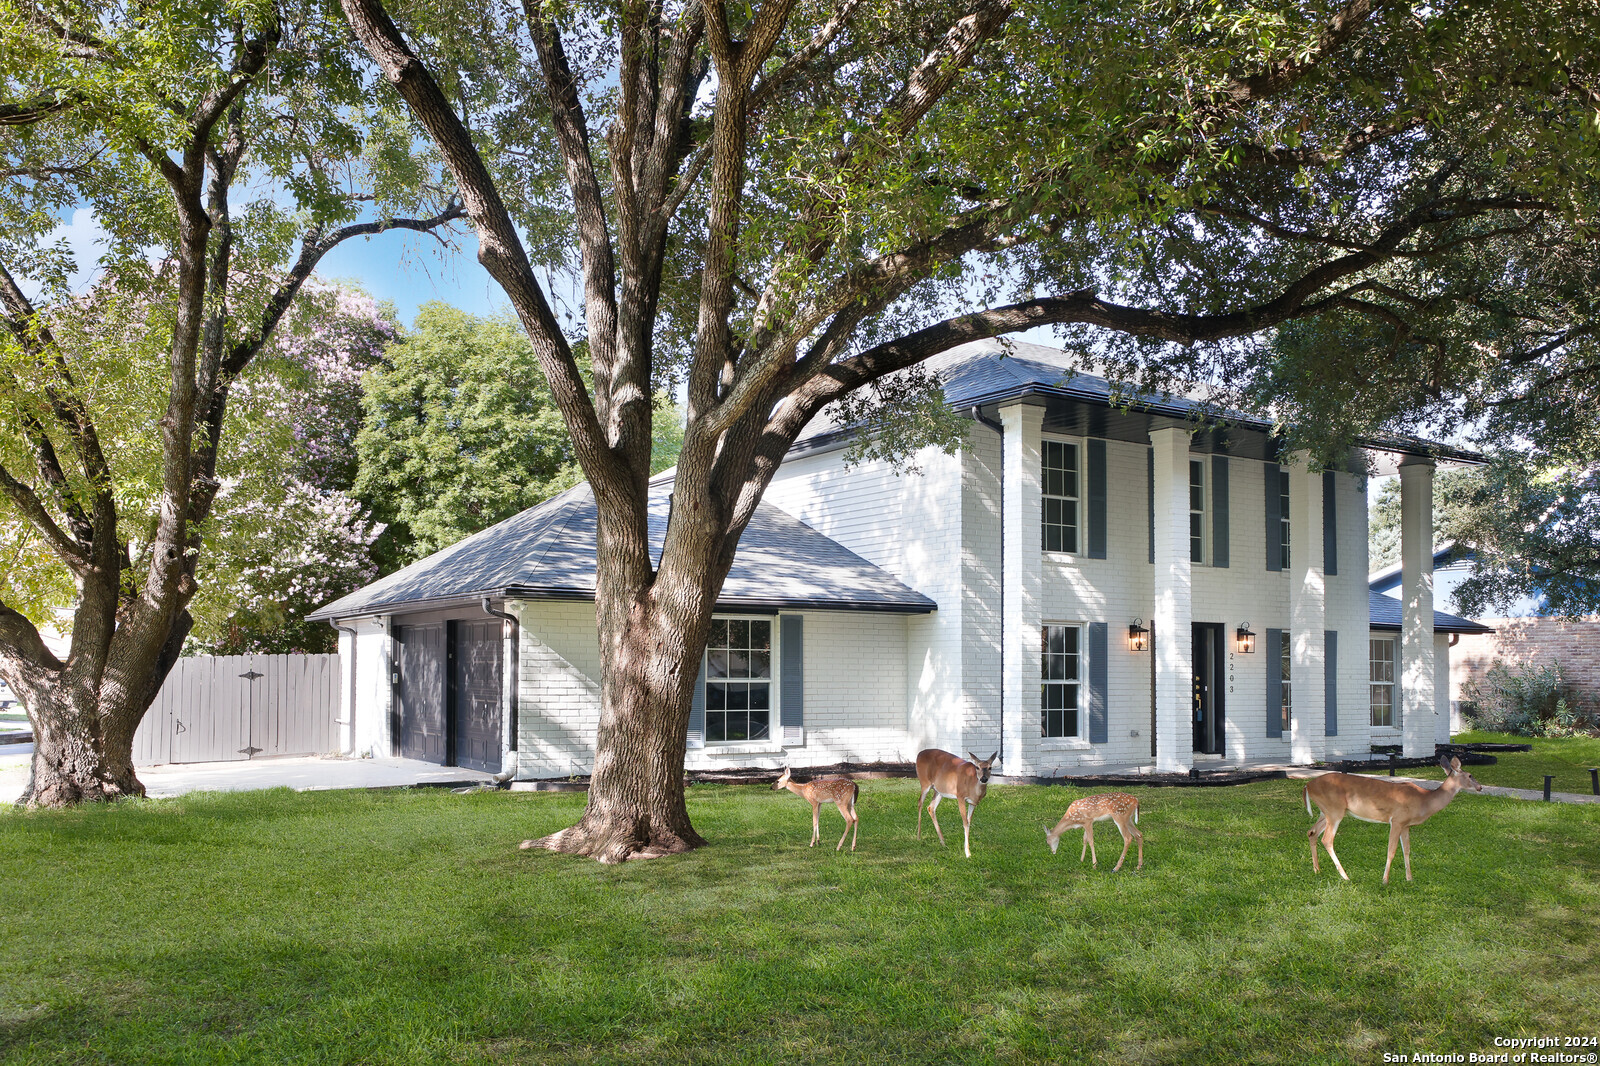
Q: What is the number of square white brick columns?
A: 4